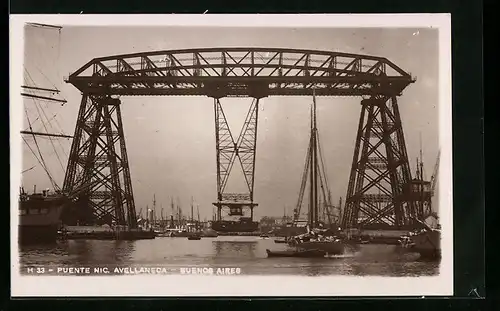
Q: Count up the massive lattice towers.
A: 2